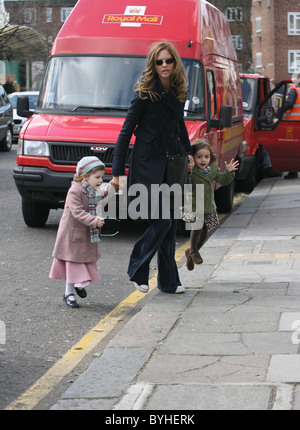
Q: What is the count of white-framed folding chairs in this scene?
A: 0